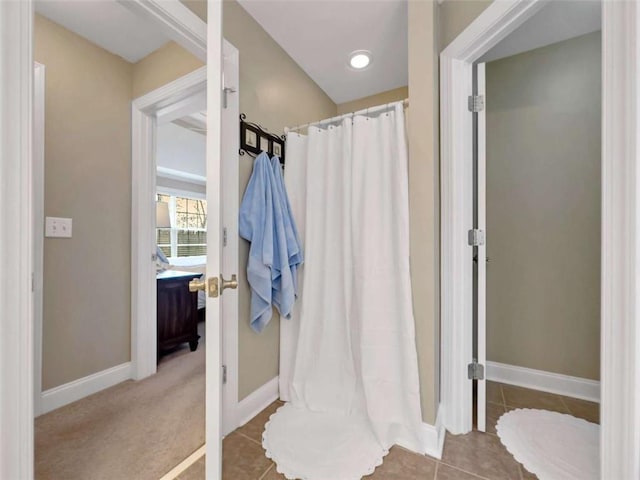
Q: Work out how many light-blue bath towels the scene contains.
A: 2